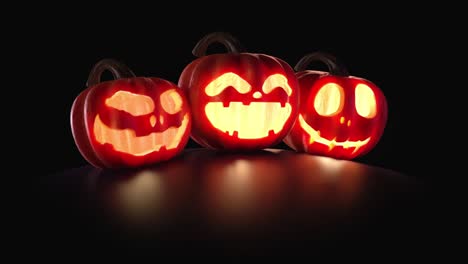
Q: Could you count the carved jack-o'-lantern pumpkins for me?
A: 3